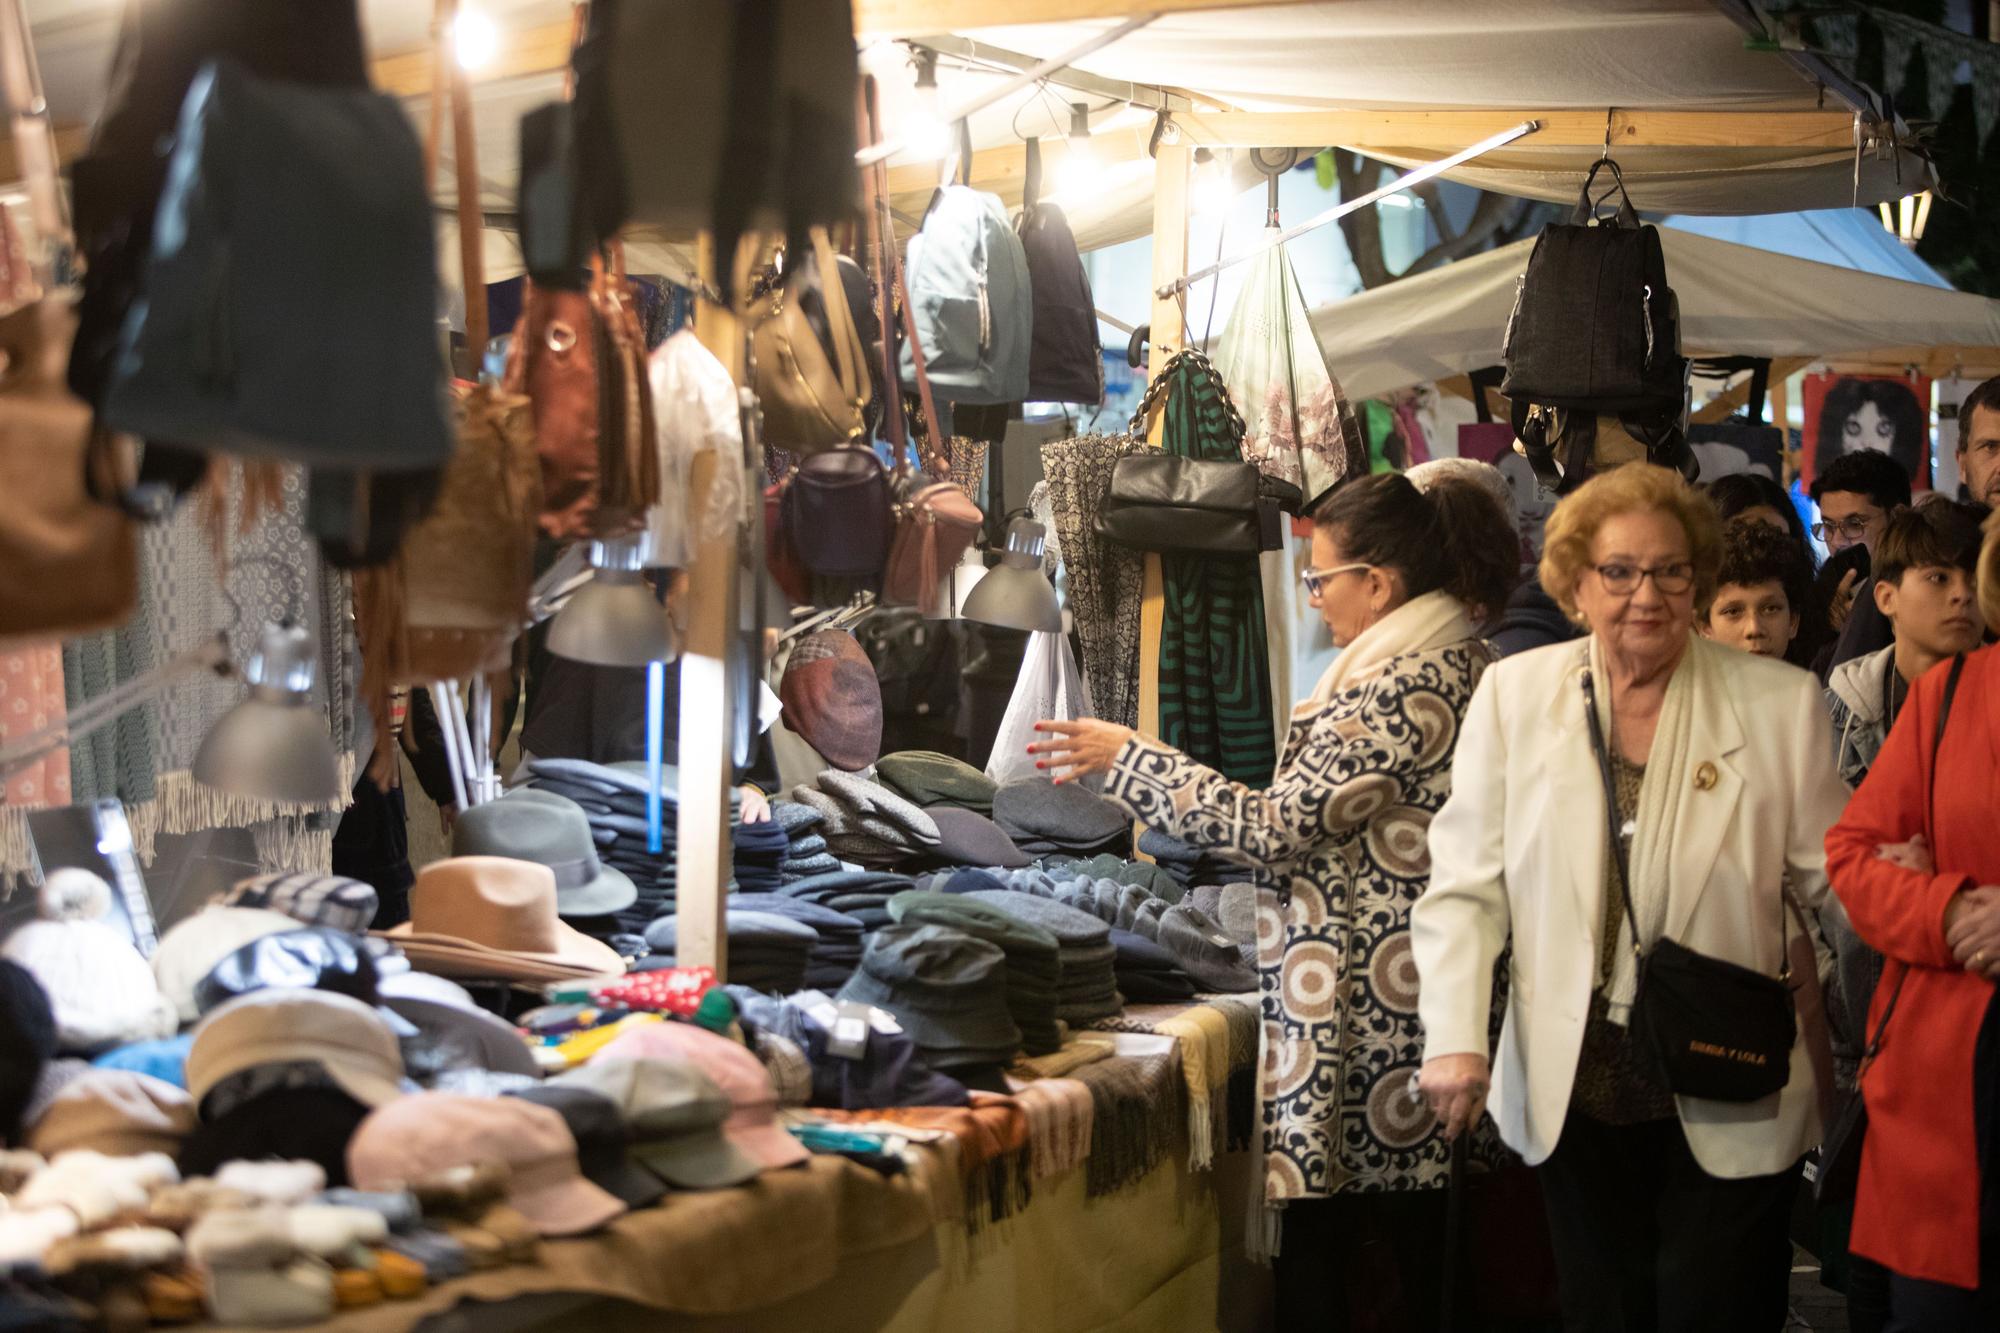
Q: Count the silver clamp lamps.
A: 3